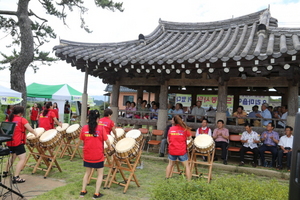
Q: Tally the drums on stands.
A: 10